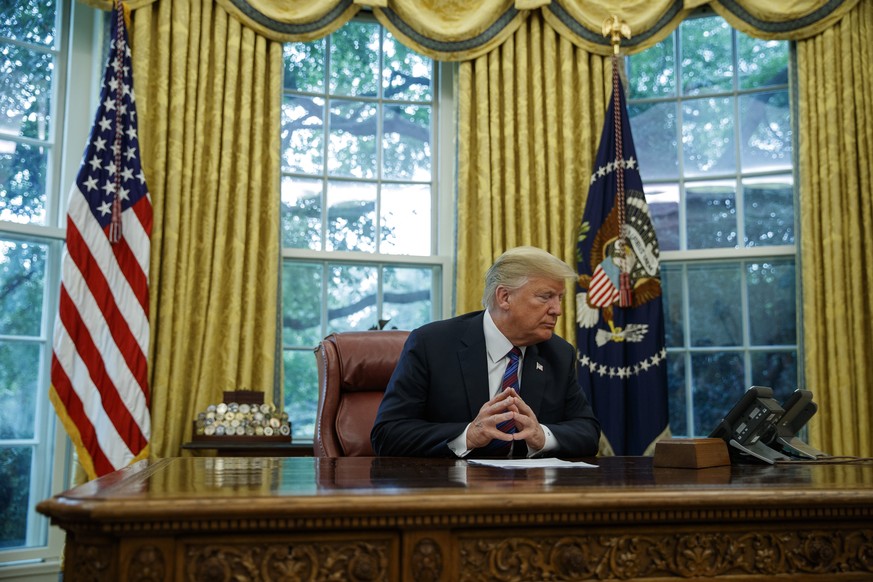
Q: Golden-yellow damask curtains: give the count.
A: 3